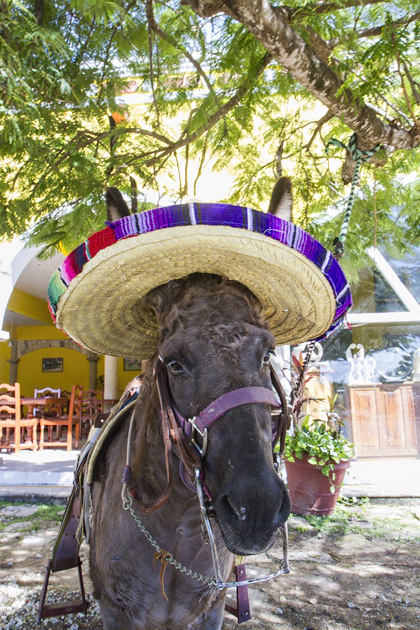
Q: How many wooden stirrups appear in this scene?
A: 2